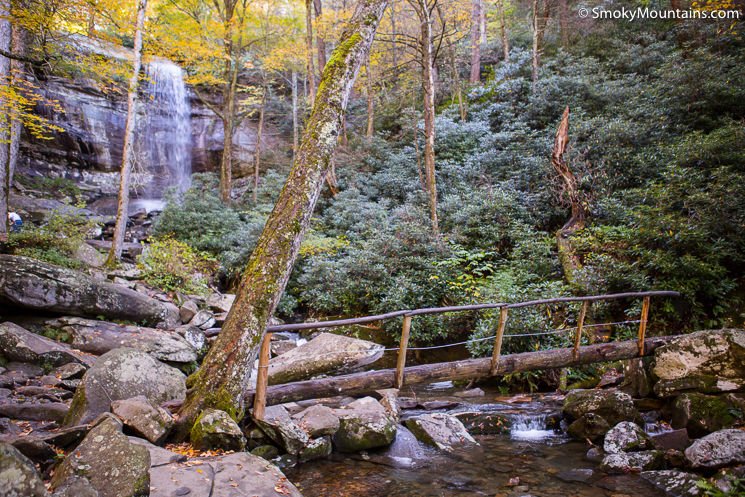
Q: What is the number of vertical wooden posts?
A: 5